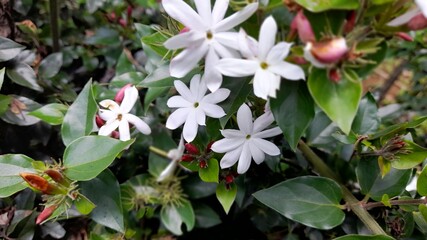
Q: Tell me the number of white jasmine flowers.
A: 5